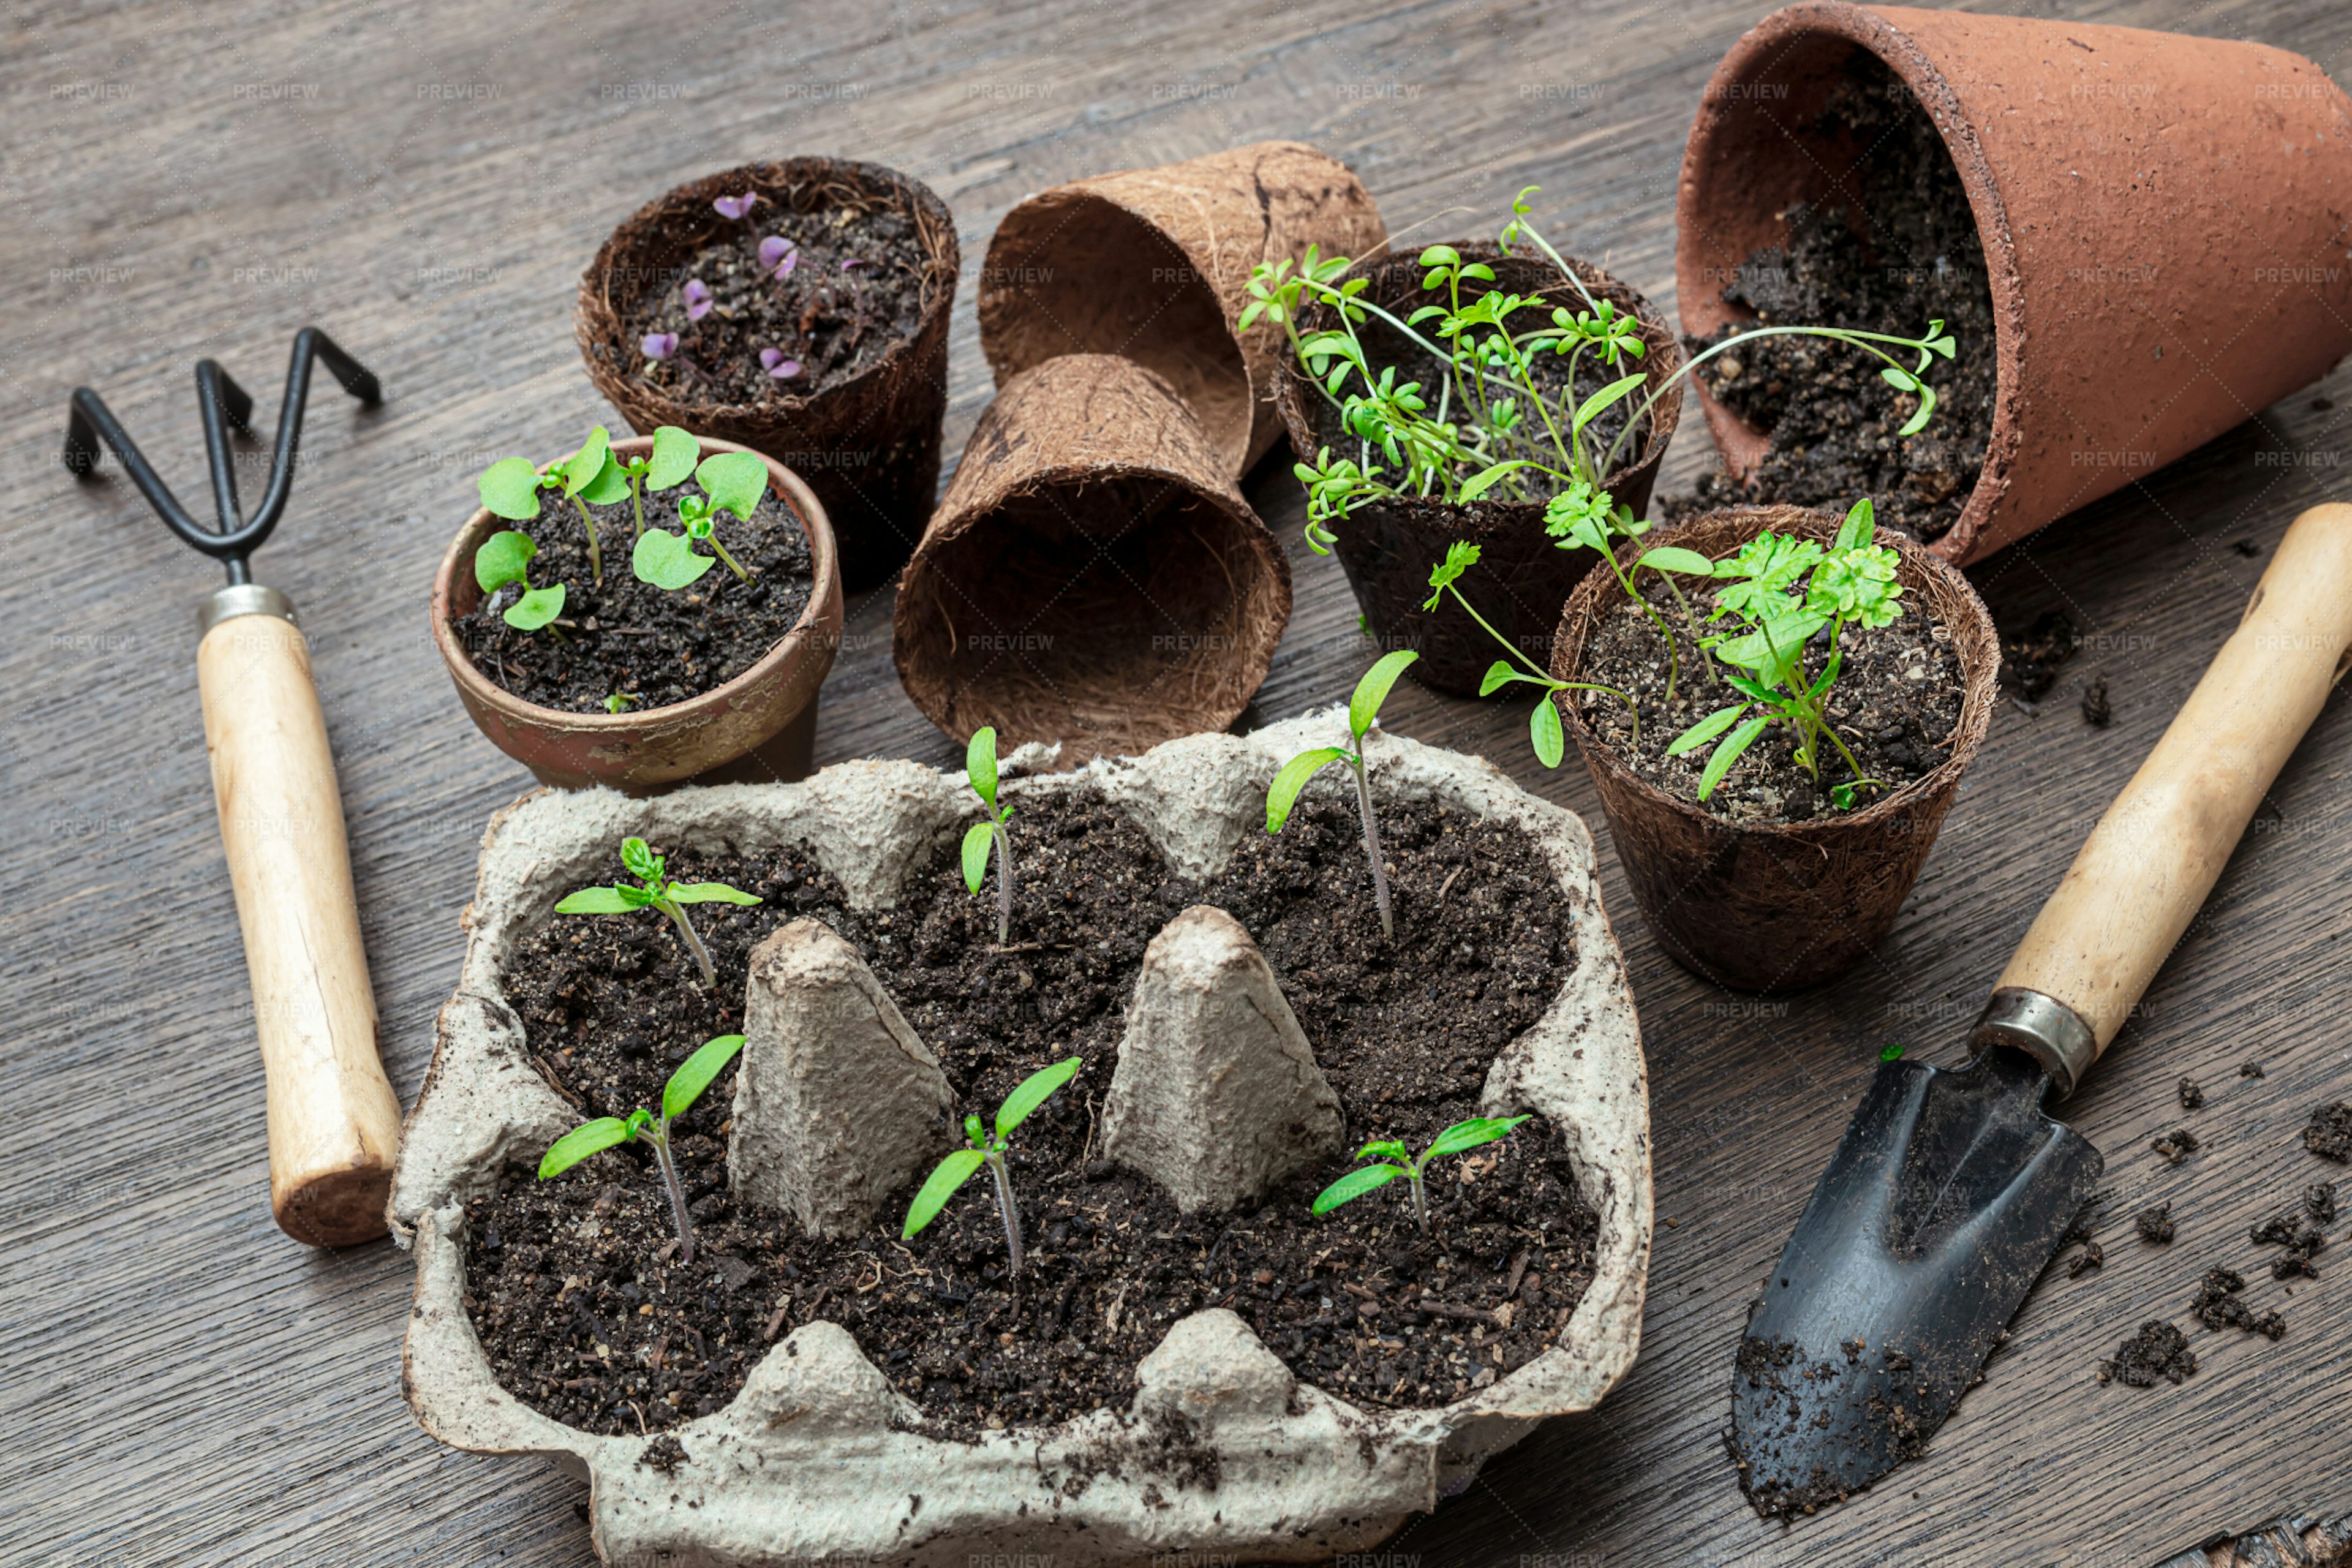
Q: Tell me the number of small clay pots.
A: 1